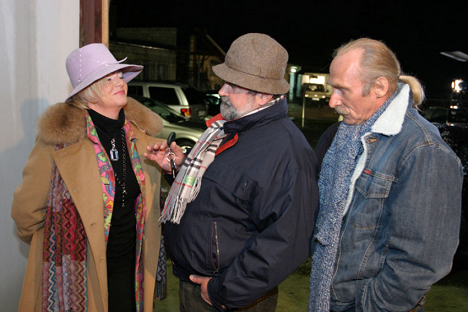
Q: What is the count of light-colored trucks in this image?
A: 1